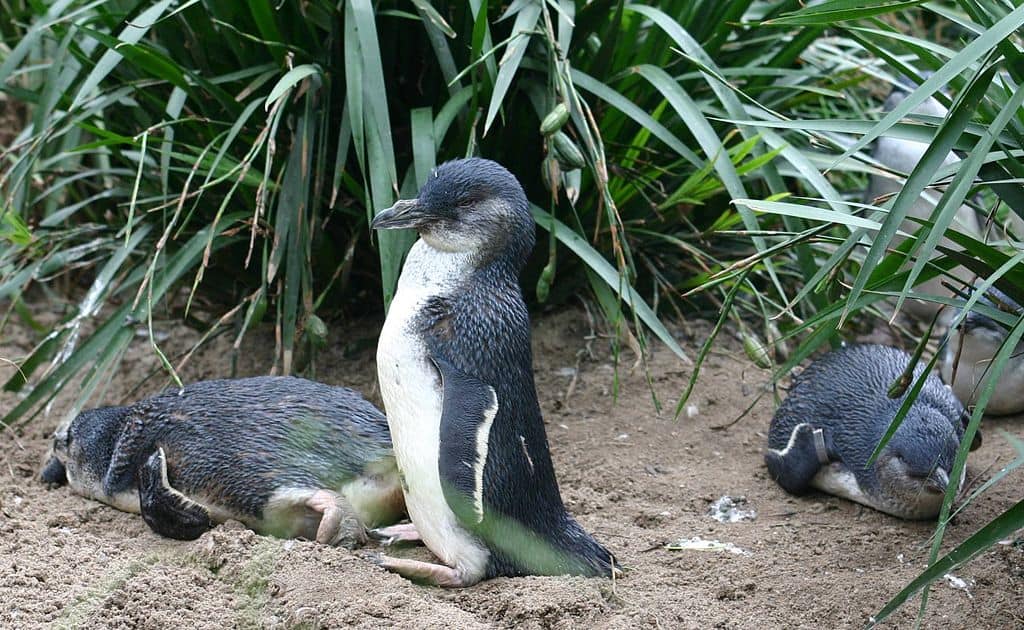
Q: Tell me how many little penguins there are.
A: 5